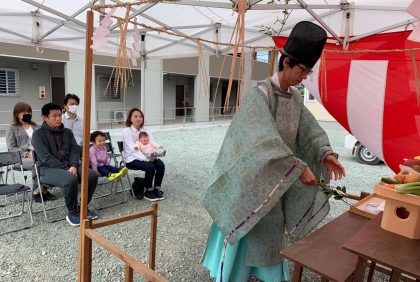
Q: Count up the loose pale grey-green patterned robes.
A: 1